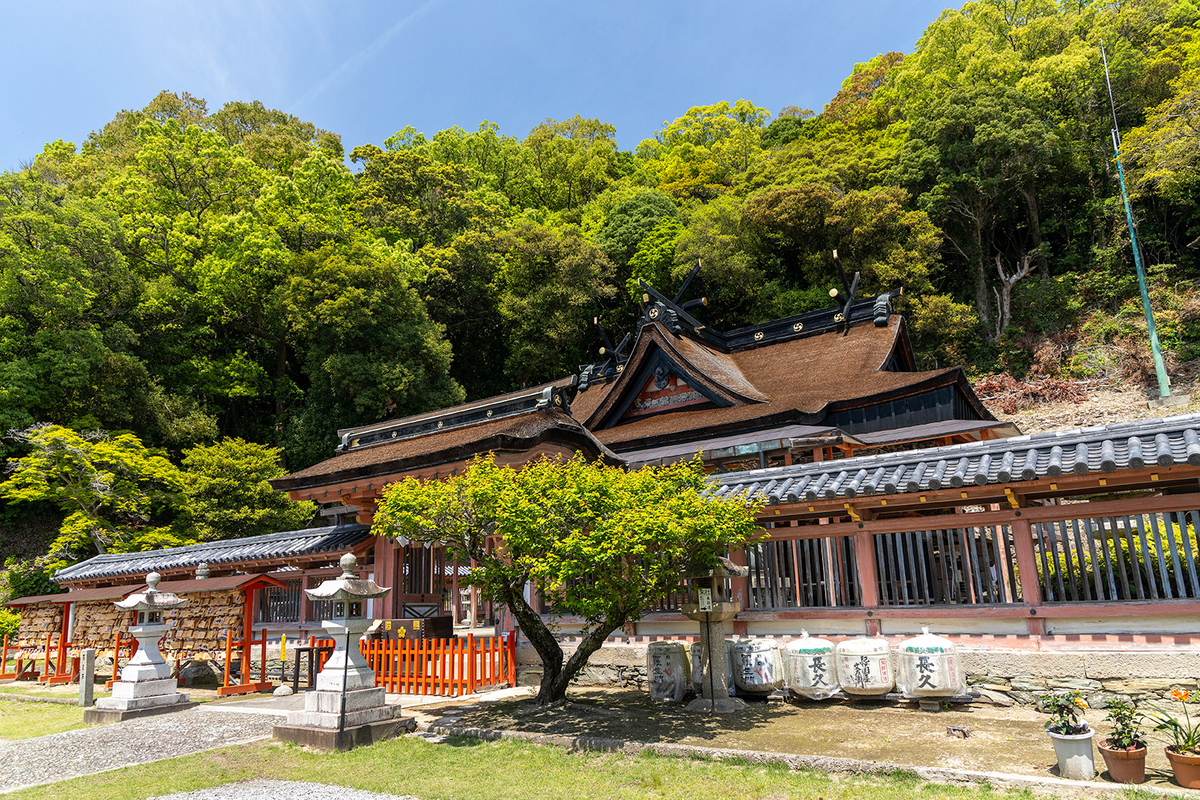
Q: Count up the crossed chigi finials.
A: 3